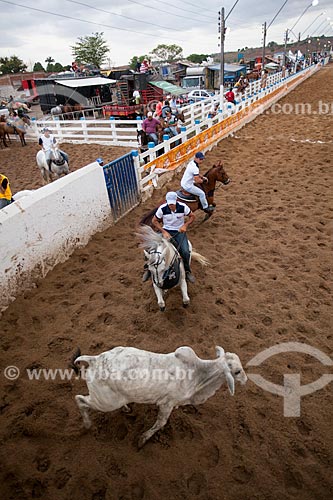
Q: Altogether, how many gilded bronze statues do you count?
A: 0